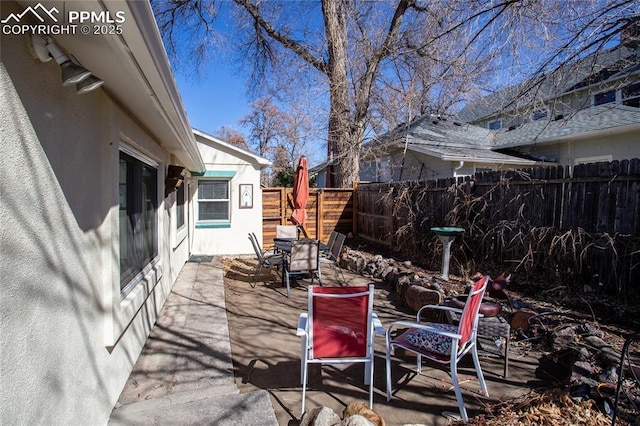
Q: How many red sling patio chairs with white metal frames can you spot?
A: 2